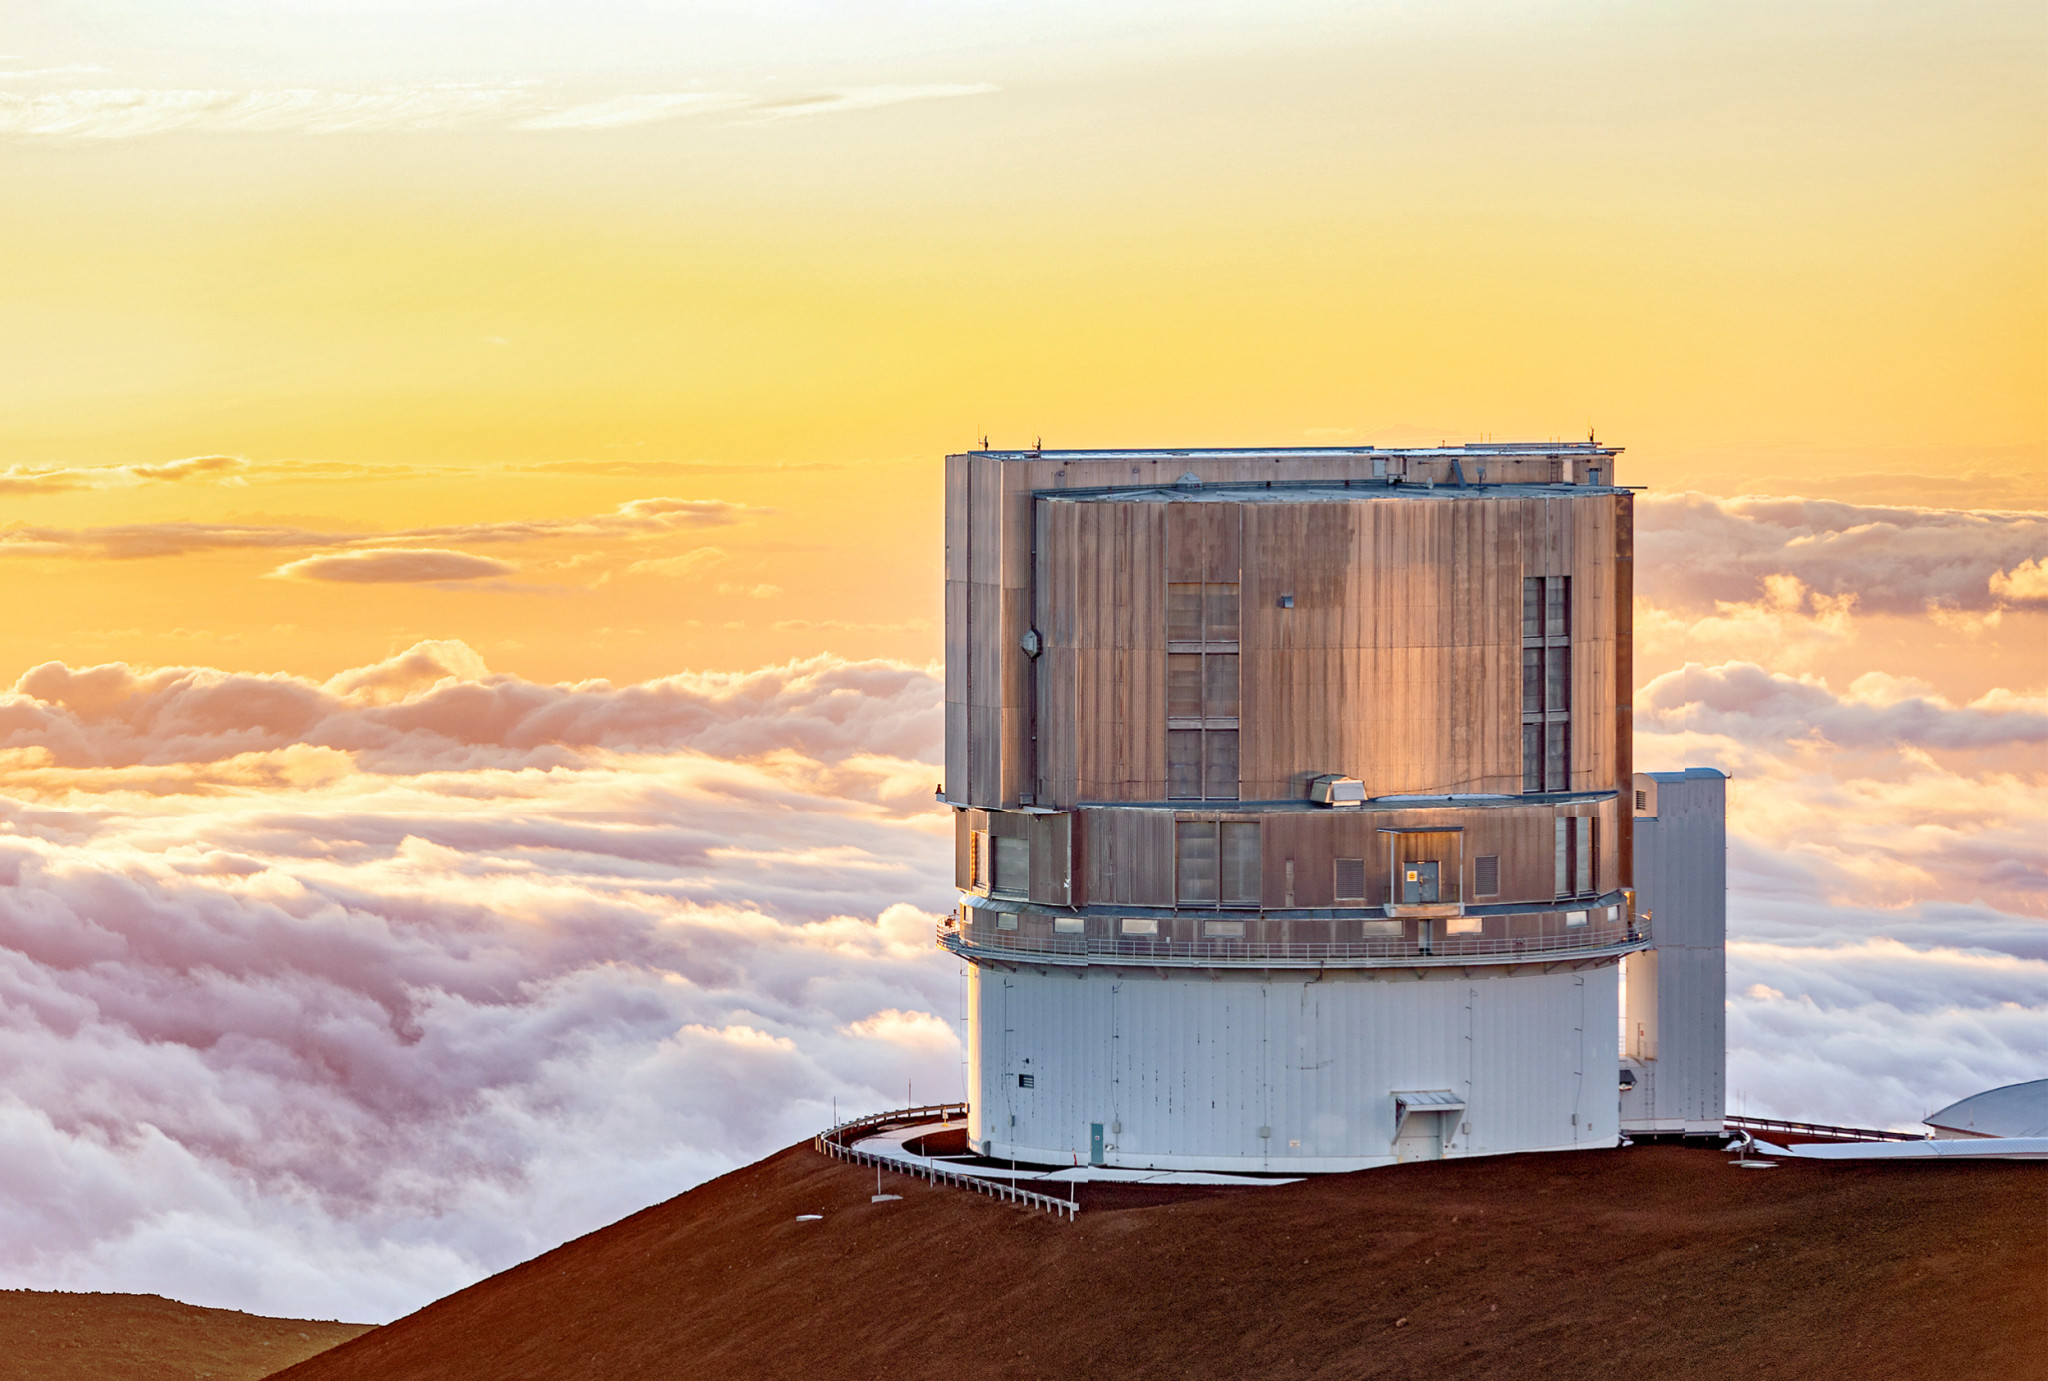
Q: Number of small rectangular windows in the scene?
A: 9